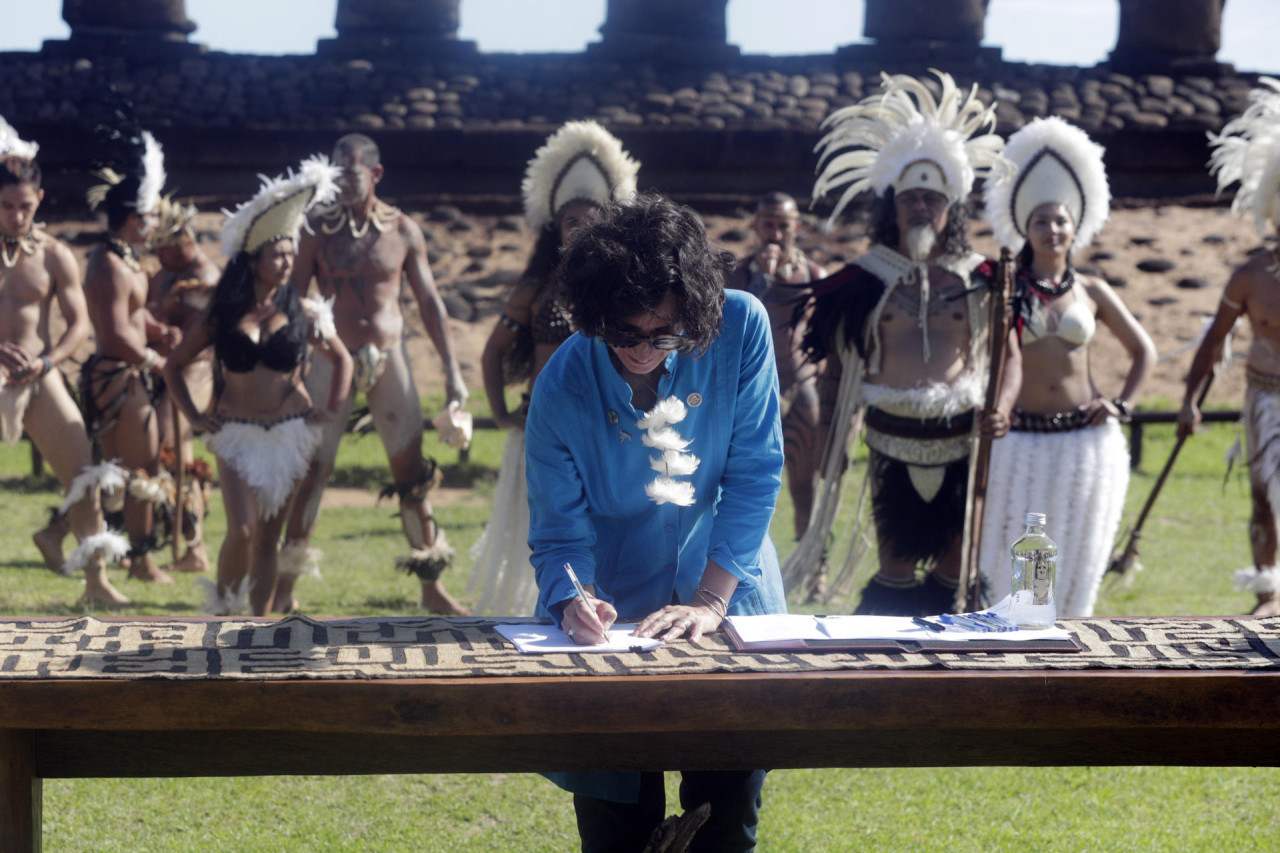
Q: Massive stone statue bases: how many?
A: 5